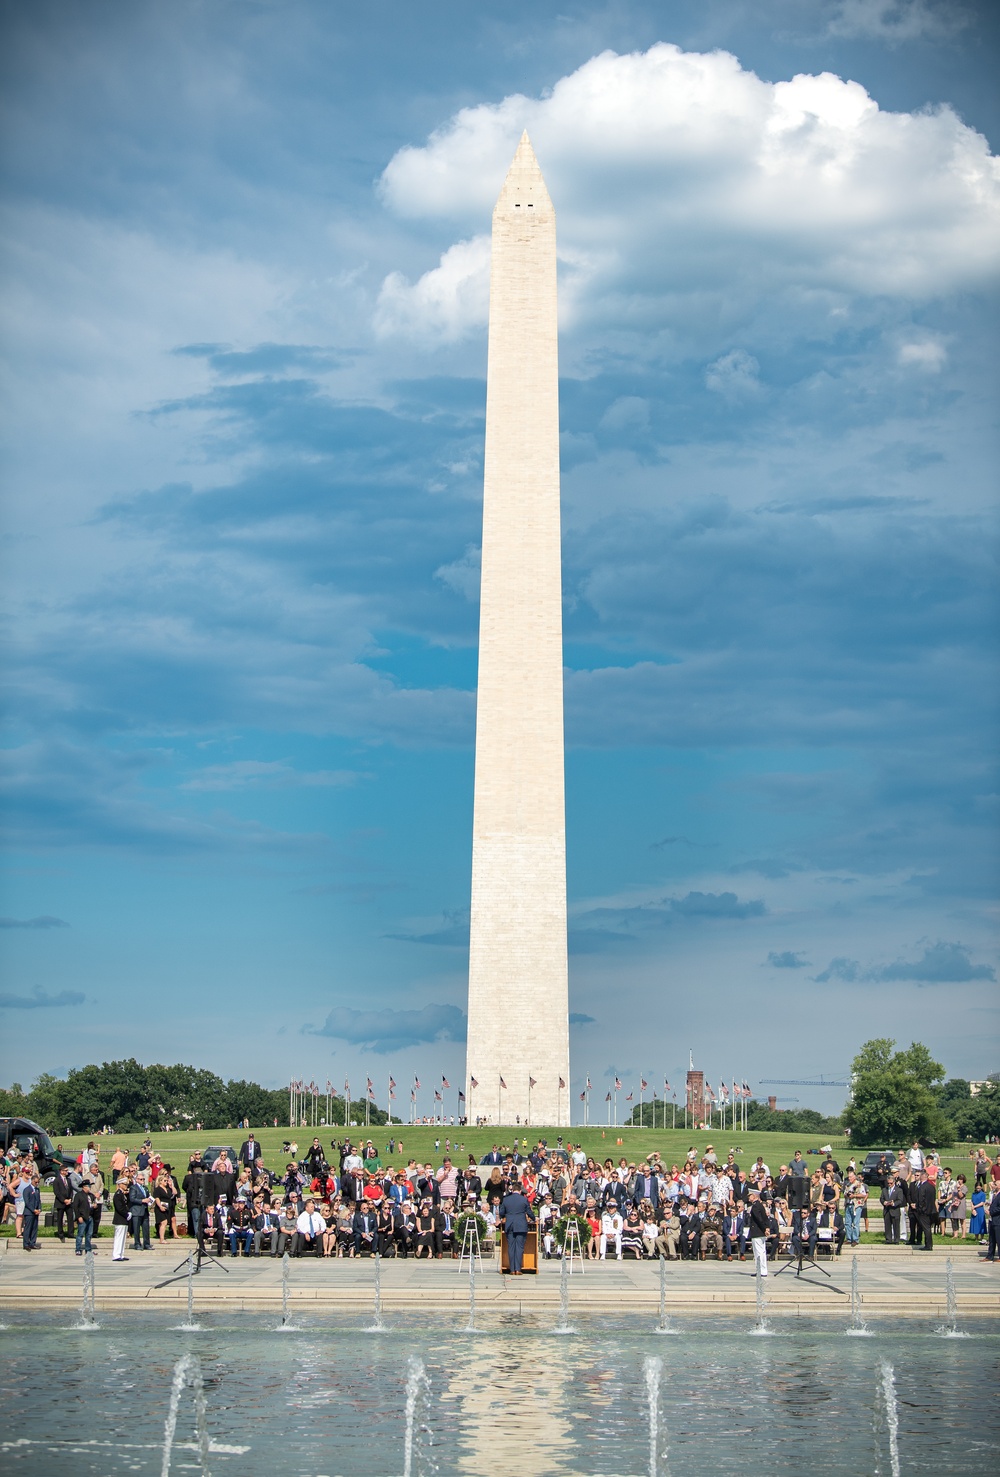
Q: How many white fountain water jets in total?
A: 14